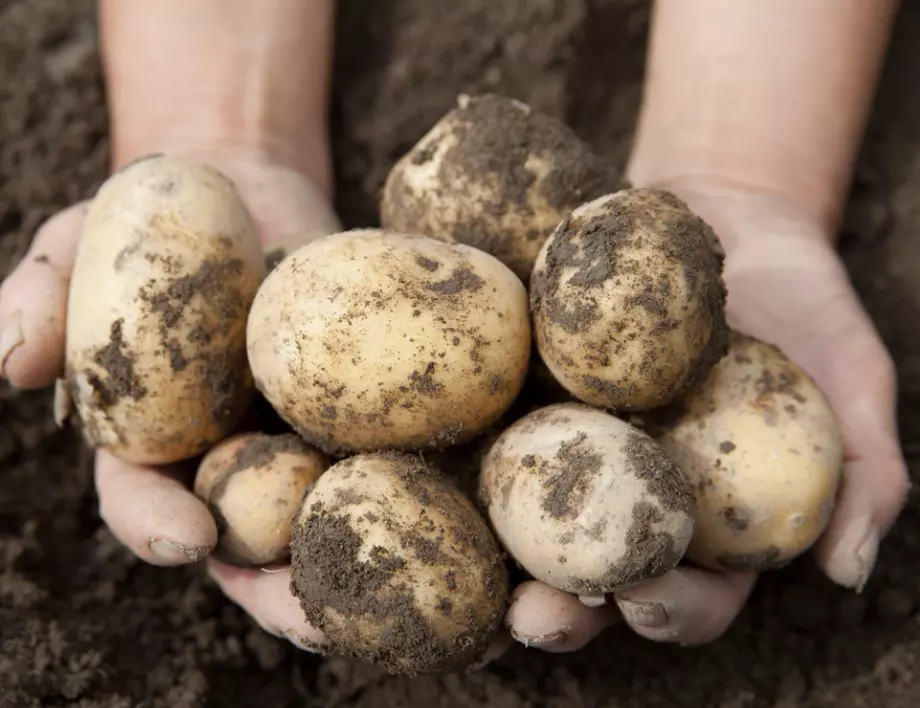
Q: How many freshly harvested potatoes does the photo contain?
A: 8